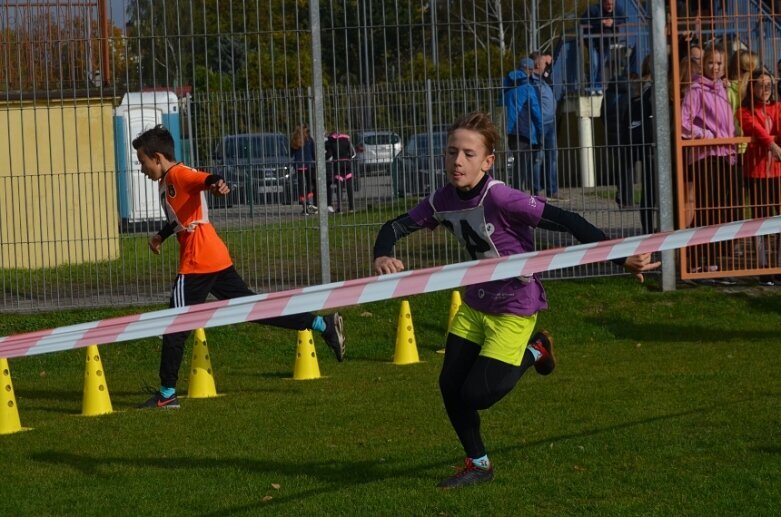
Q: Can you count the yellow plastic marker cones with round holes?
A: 6